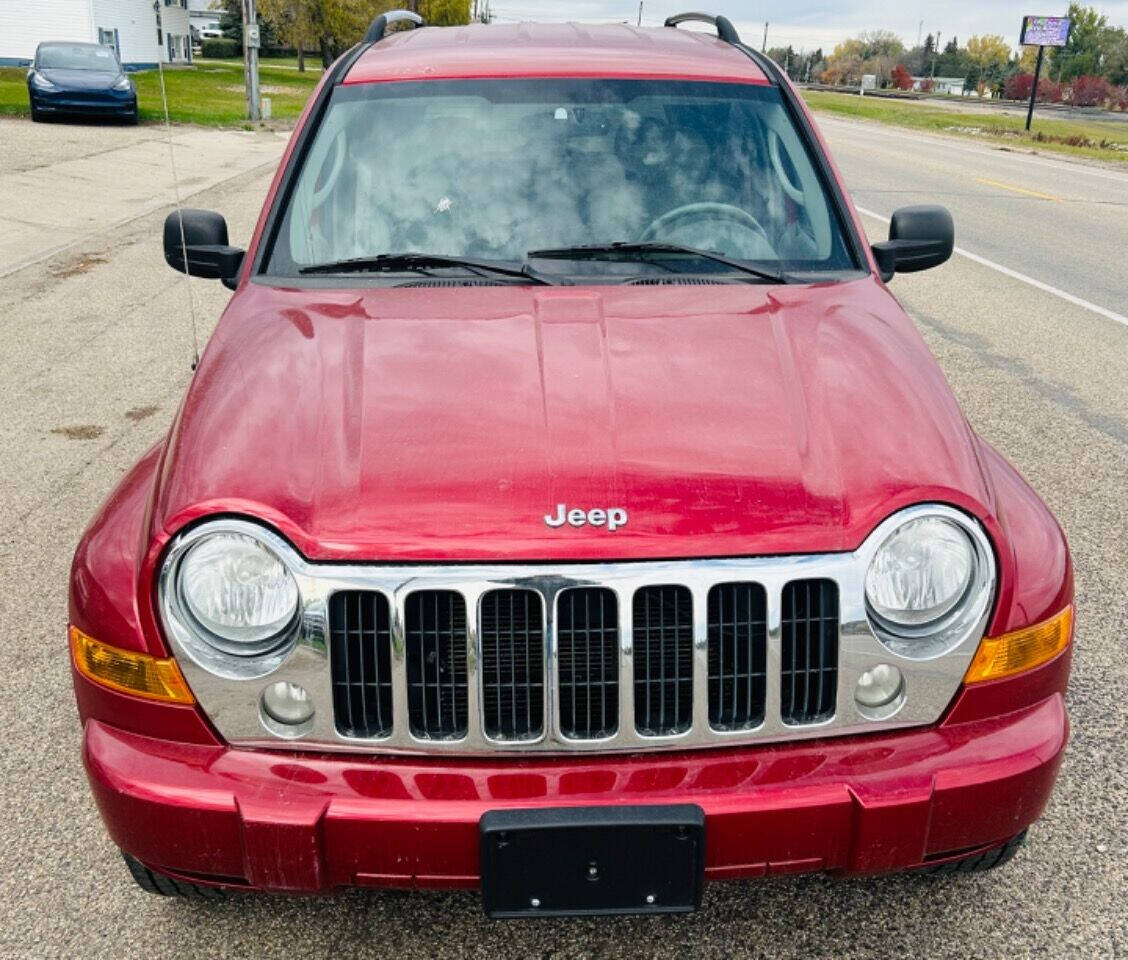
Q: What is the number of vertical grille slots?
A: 7